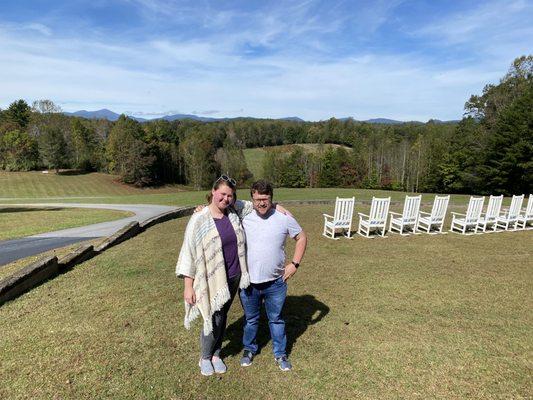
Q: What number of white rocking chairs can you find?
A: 8